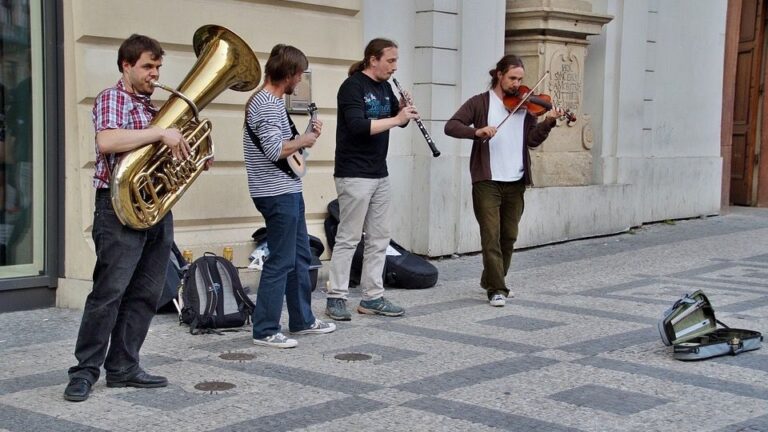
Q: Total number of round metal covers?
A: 3